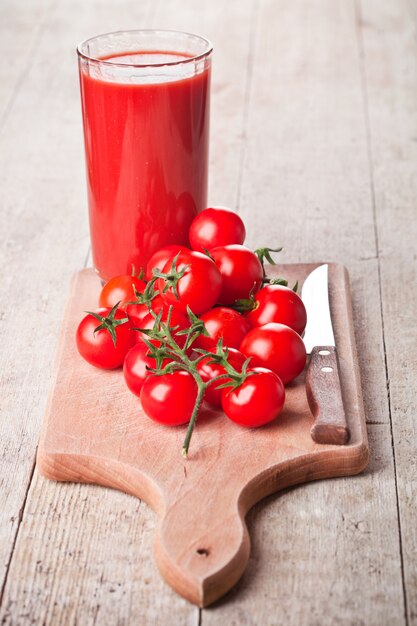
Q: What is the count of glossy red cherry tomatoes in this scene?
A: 15